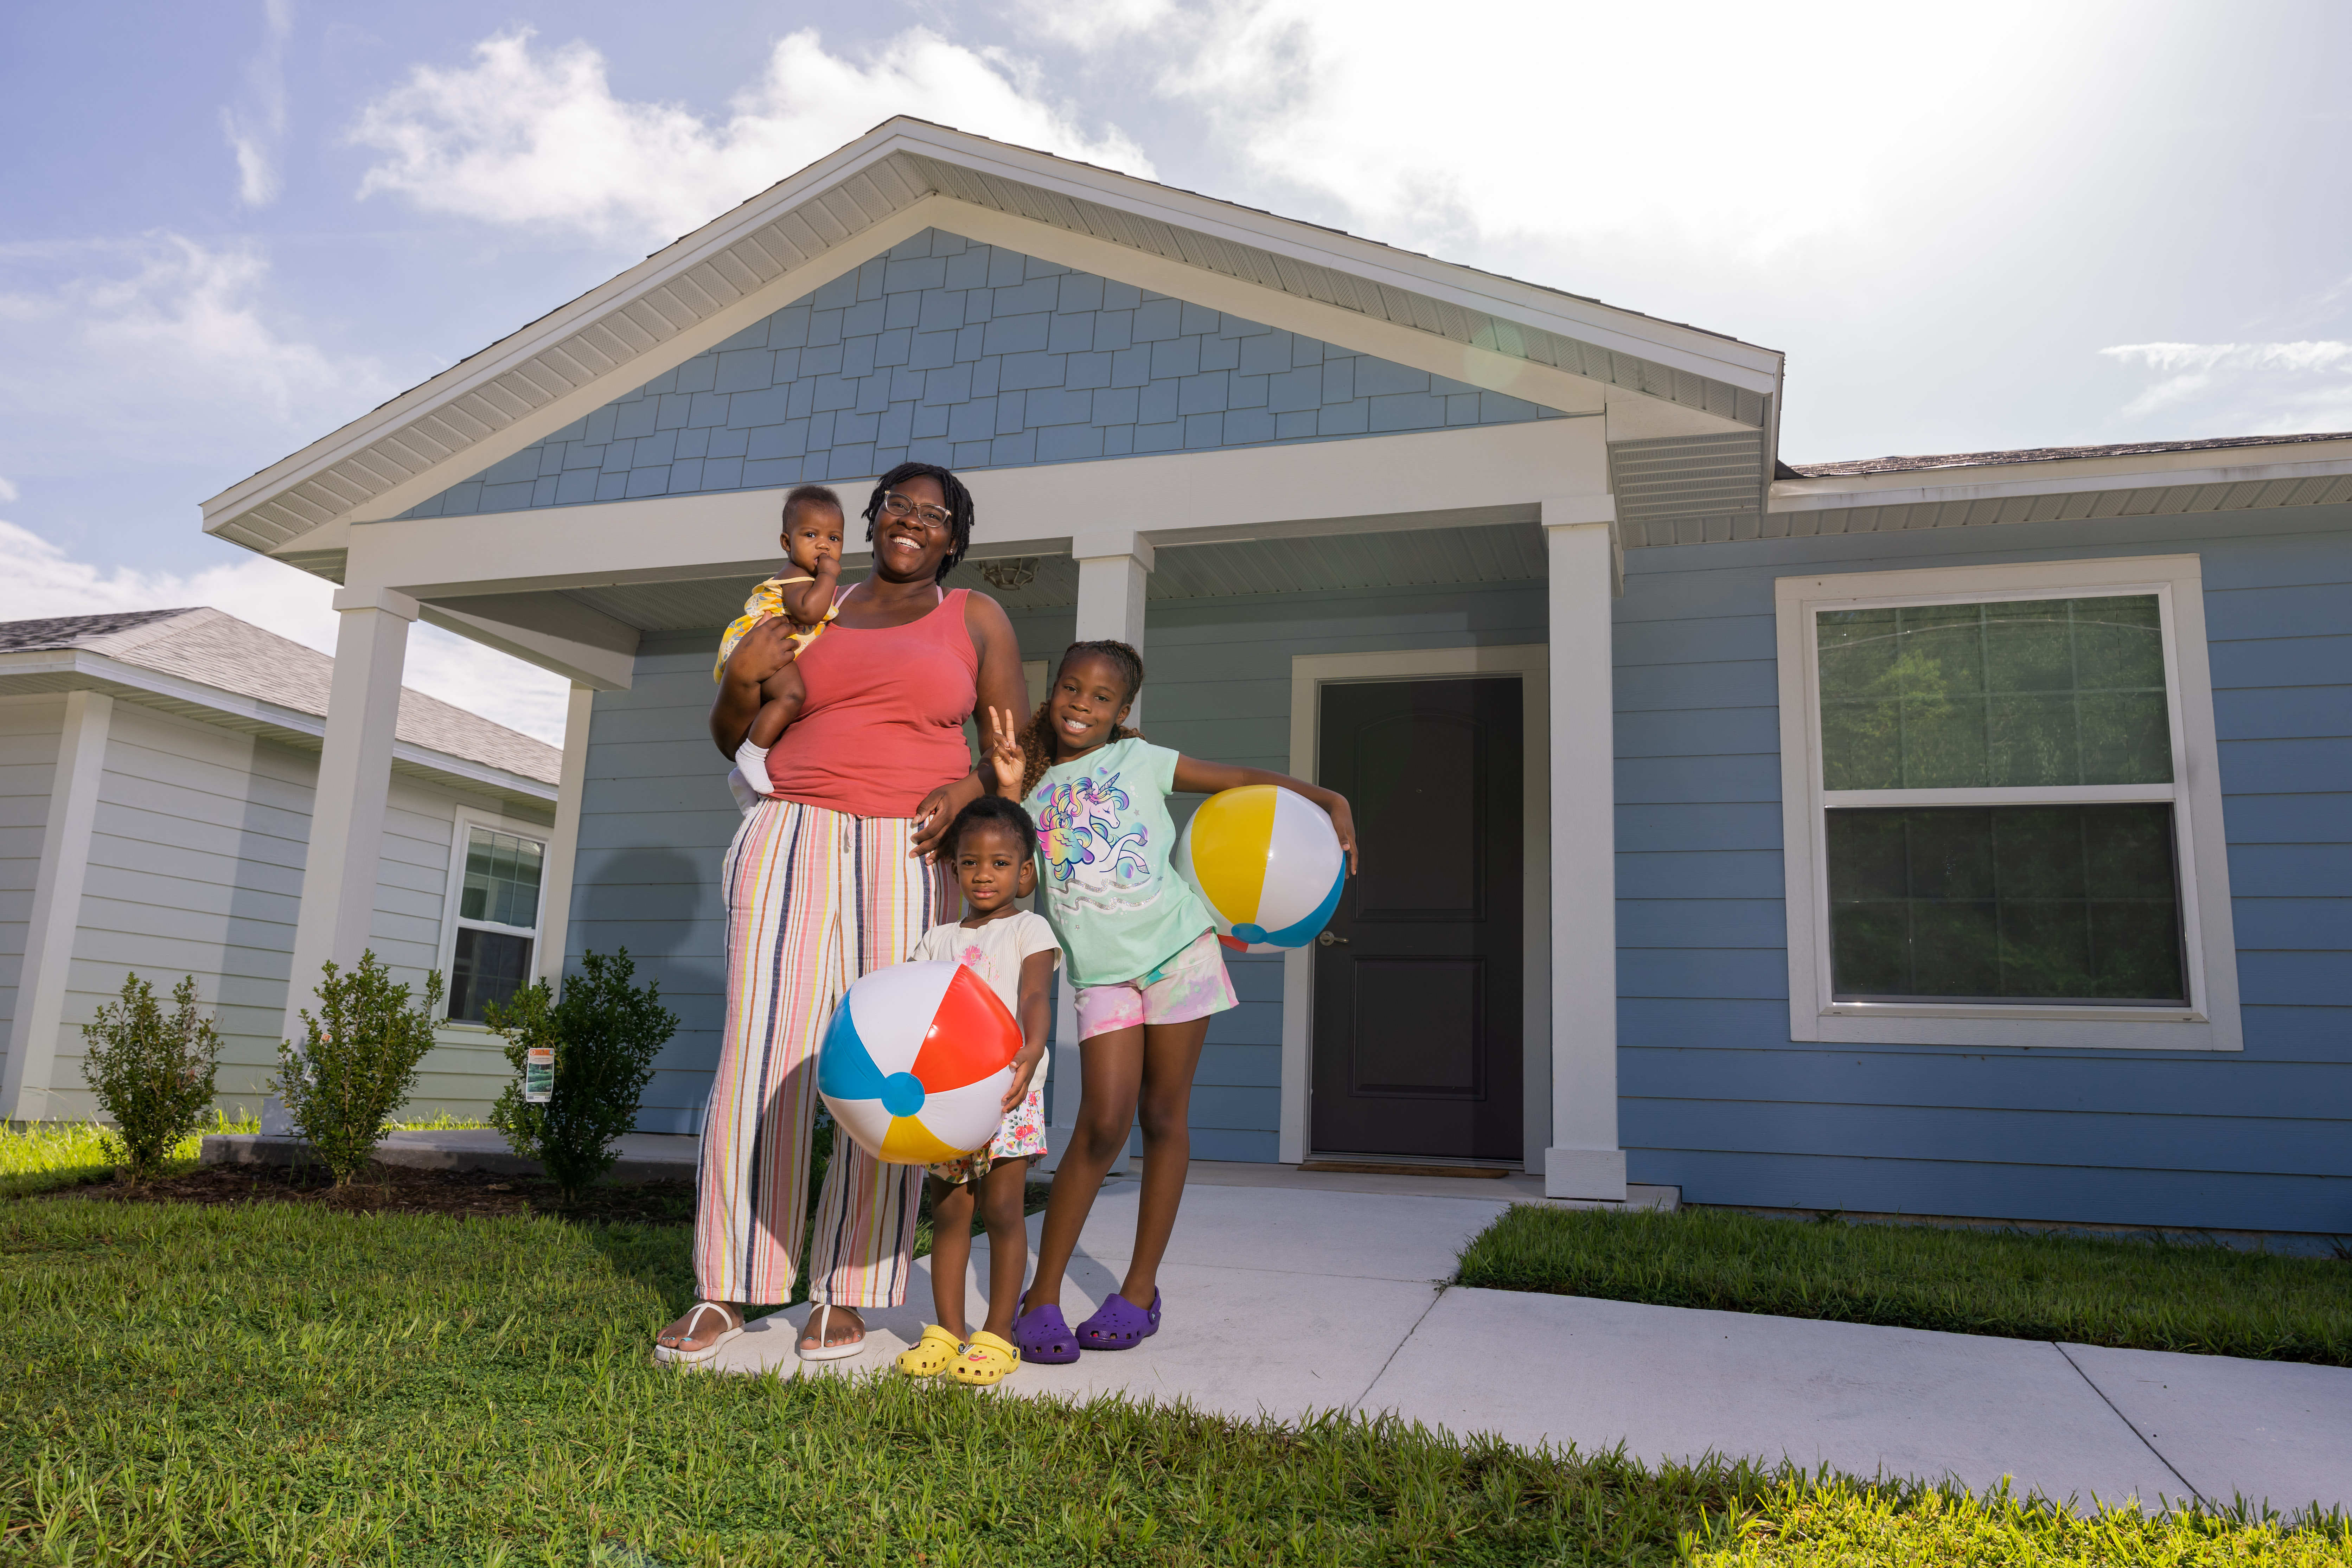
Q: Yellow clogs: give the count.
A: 2